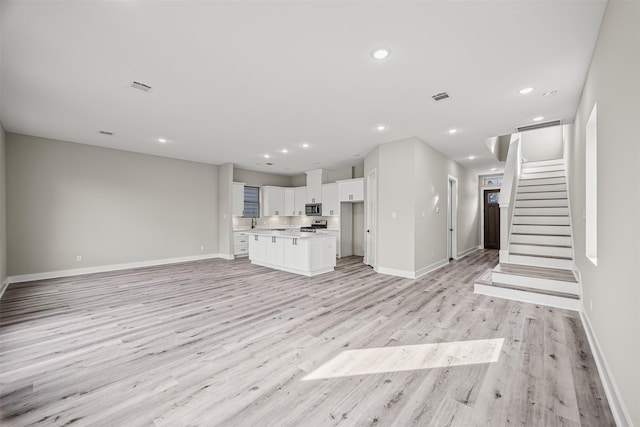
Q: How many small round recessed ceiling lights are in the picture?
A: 11